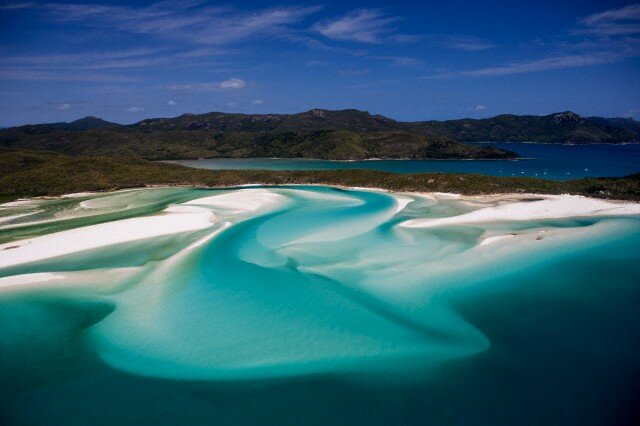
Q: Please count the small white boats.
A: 7